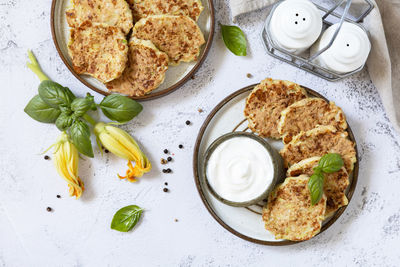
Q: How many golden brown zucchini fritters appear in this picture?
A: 10